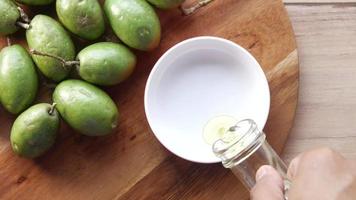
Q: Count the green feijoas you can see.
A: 10